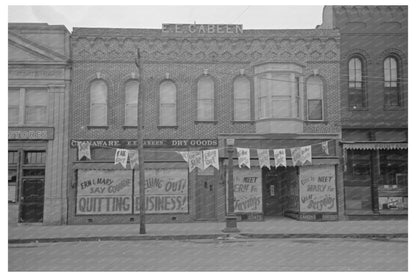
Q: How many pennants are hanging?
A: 12